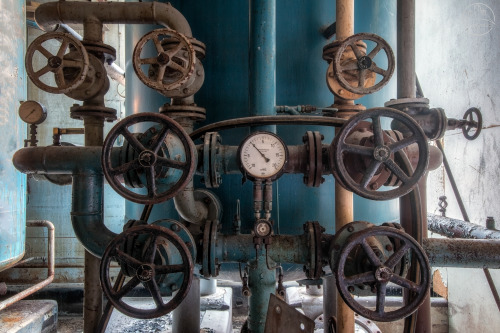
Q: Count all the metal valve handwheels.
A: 8